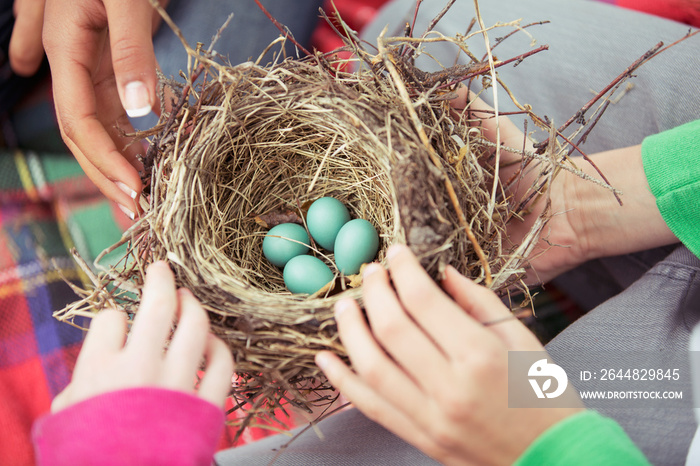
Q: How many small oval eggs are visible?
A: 4